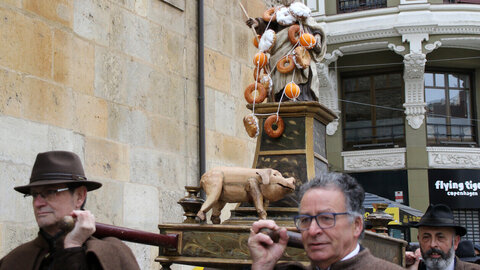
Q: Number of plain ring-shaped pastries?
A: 6